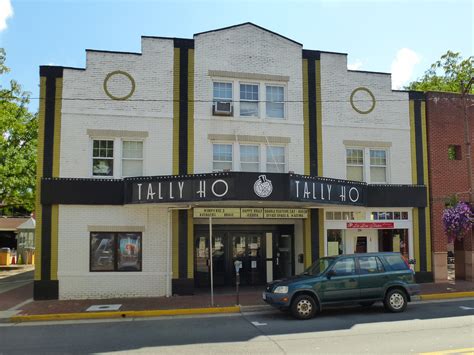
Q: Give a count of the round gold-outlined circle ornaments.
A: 2